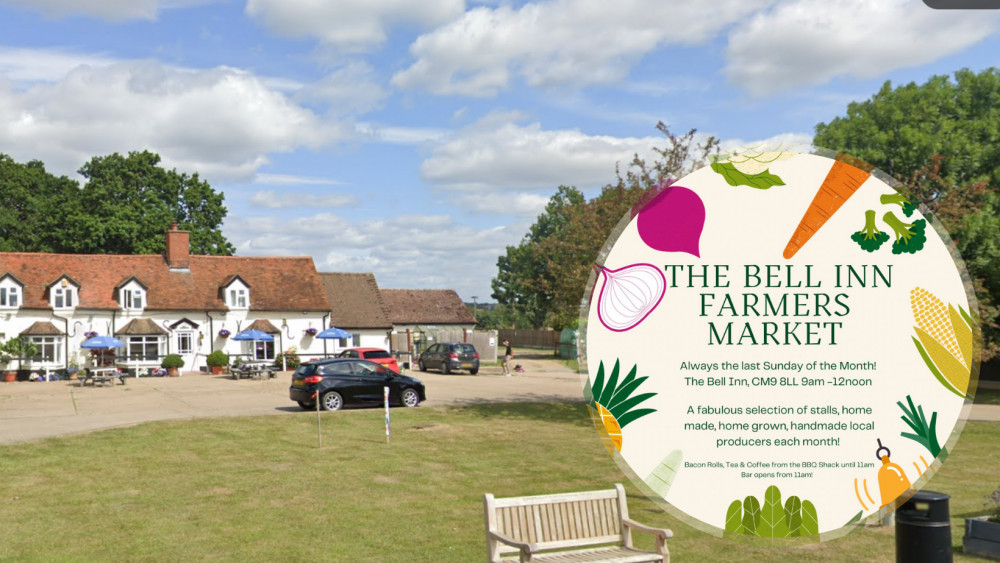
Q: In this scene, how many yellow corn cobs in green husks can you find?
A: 1